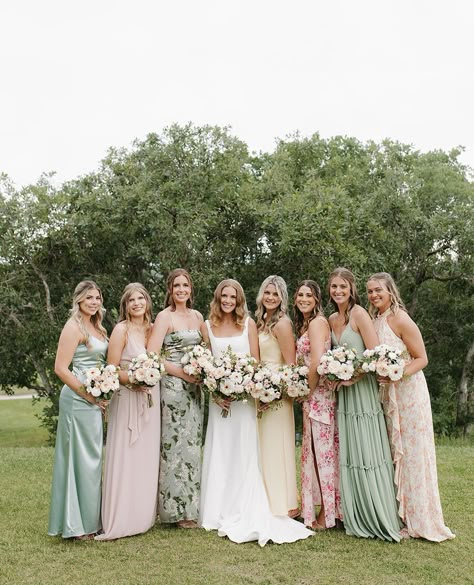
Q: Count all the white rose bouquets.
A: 8